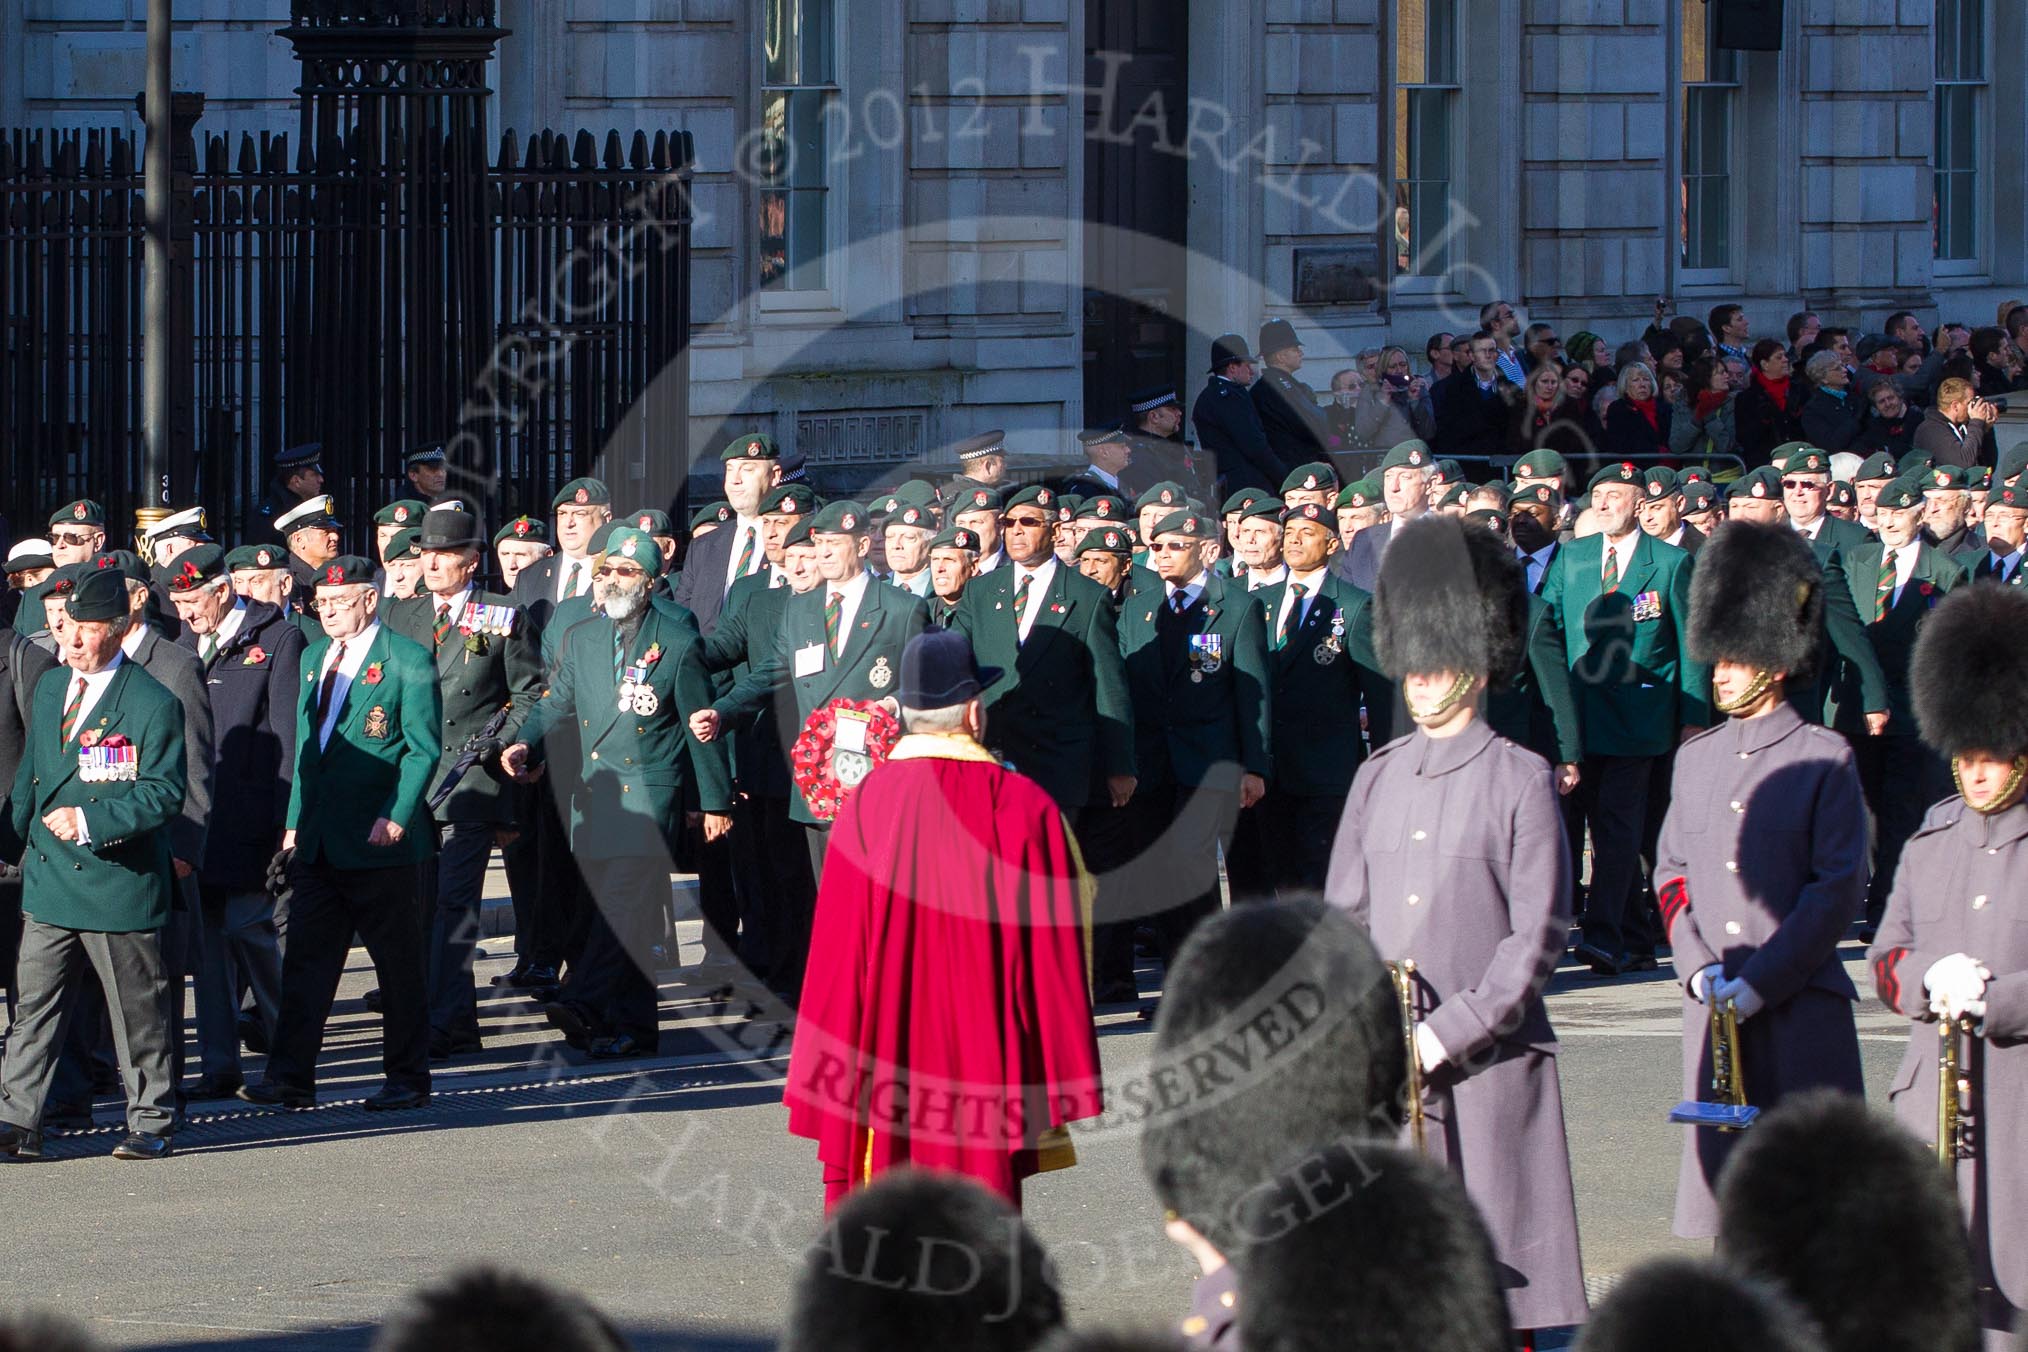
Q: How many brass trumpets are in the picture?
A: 3